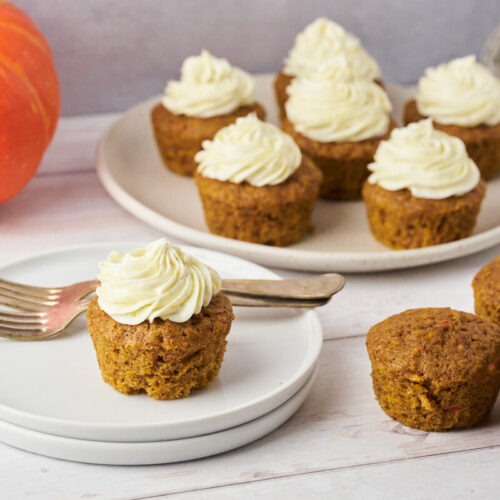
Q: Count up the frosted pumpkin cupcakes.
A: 7